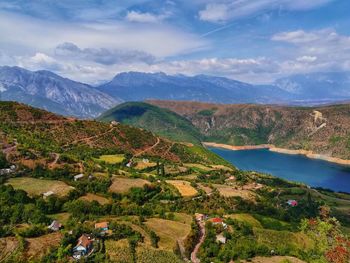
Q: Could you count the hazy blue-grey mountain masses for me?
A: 3